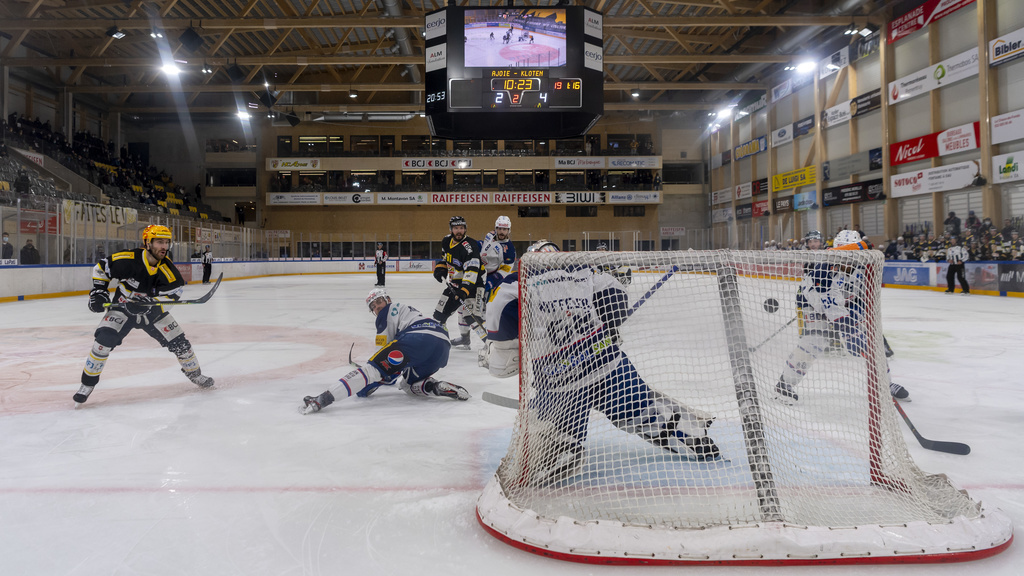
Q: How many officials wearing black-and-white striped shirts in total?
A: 3